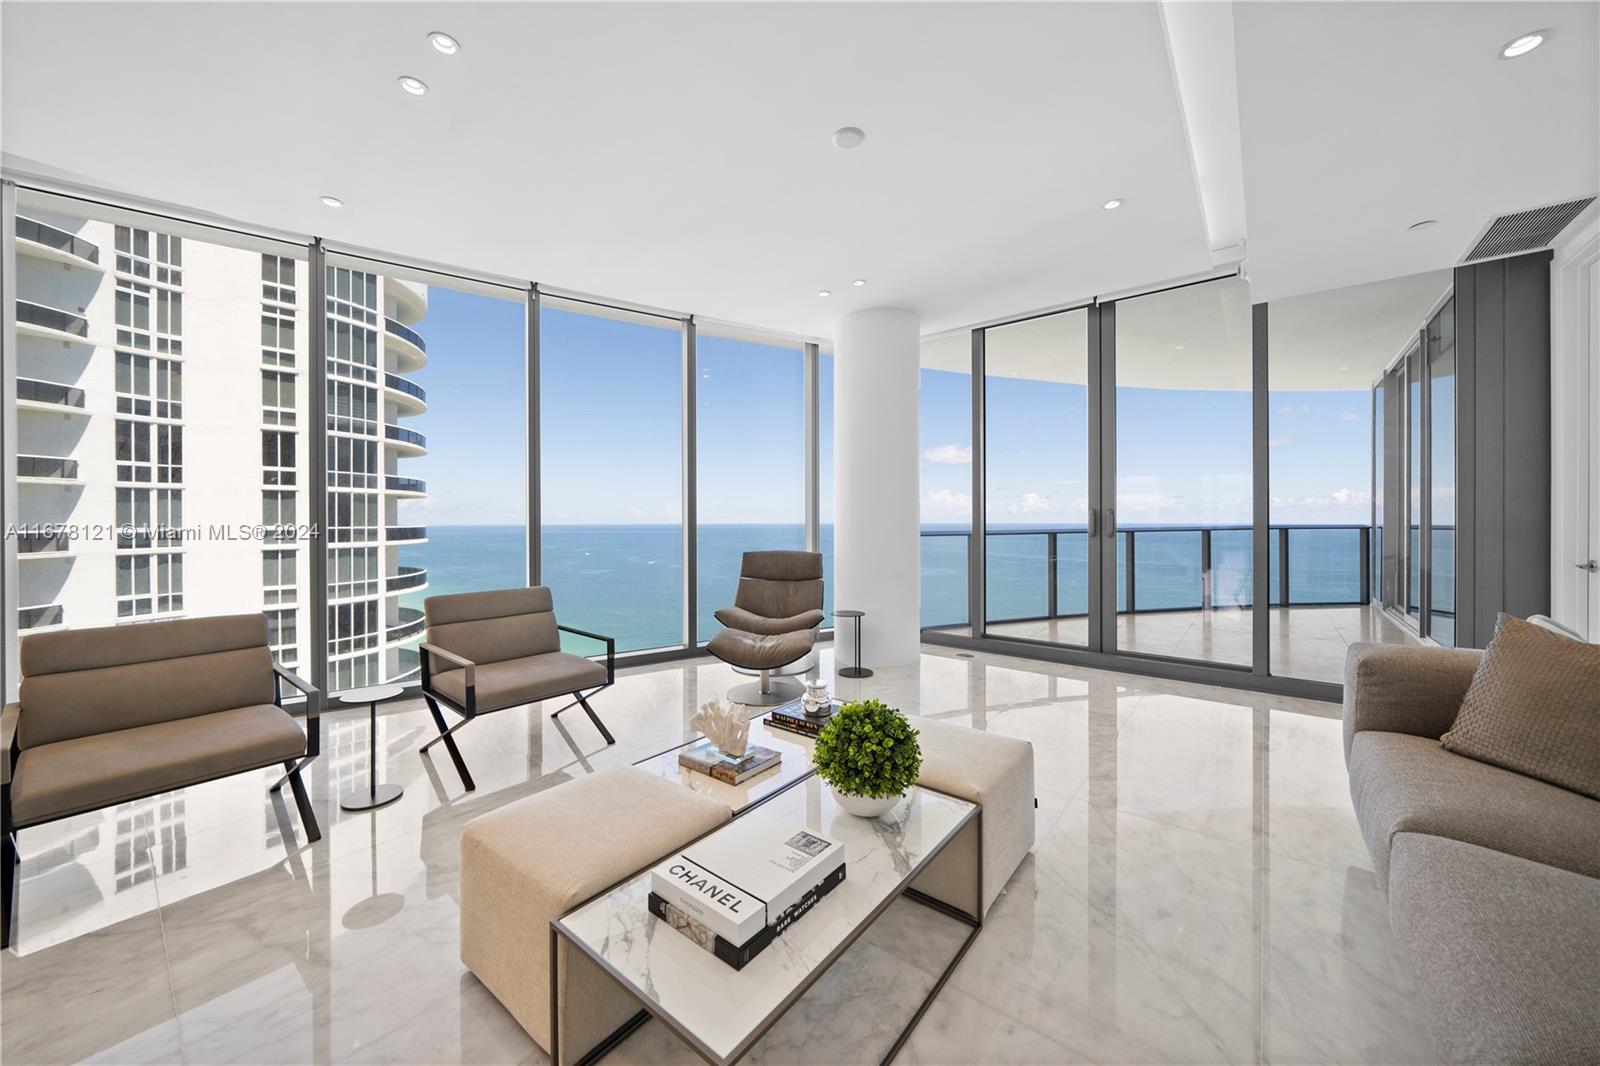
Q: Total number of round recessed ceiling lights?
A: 7